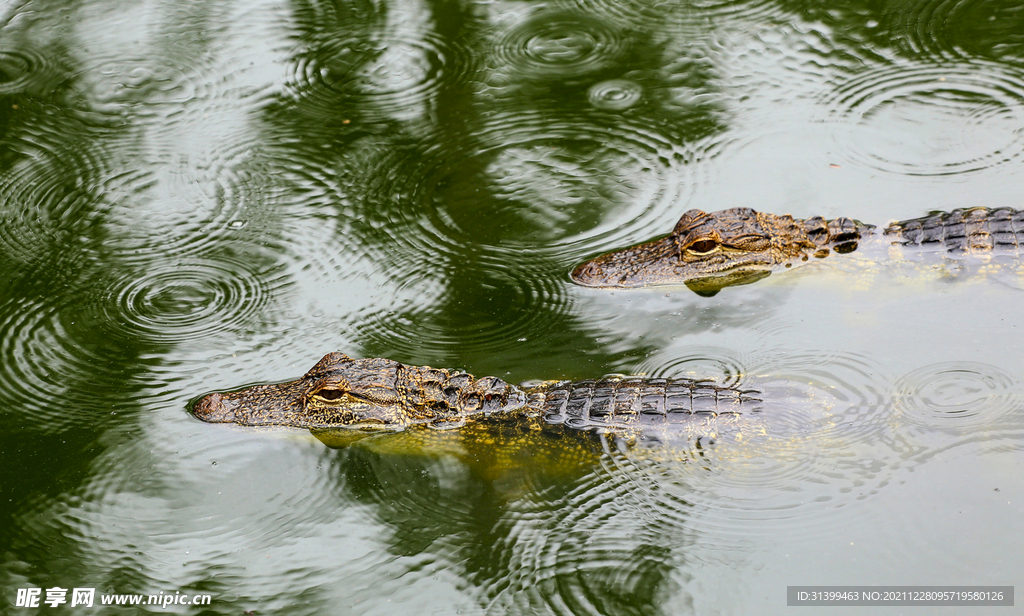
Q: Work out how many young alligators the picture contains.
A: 2